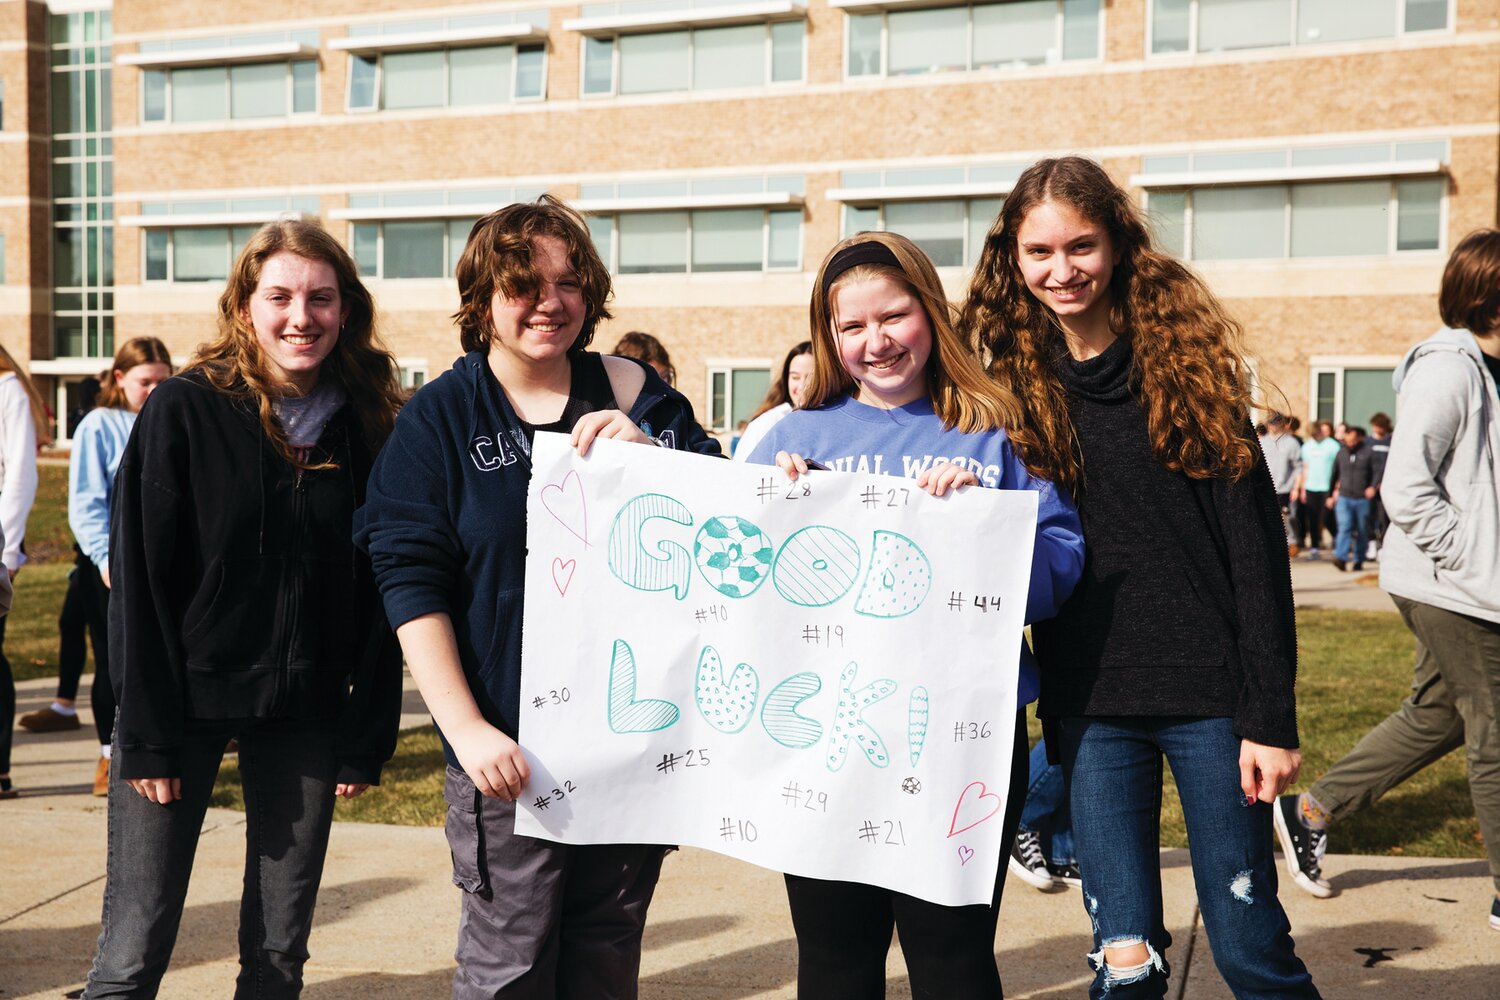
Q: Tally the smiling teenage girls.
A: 4